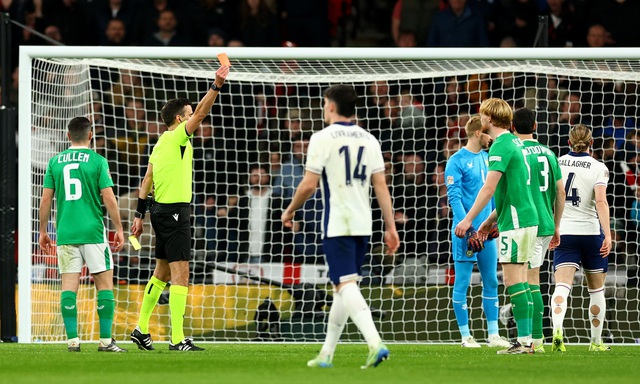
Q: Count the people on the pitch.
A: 7